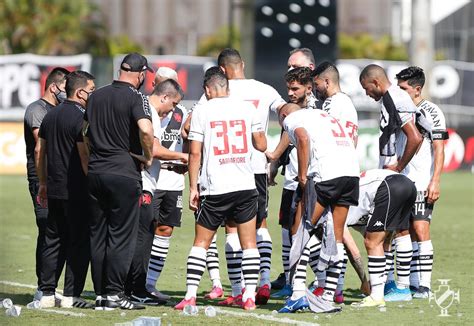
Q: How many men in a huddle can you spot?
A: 15